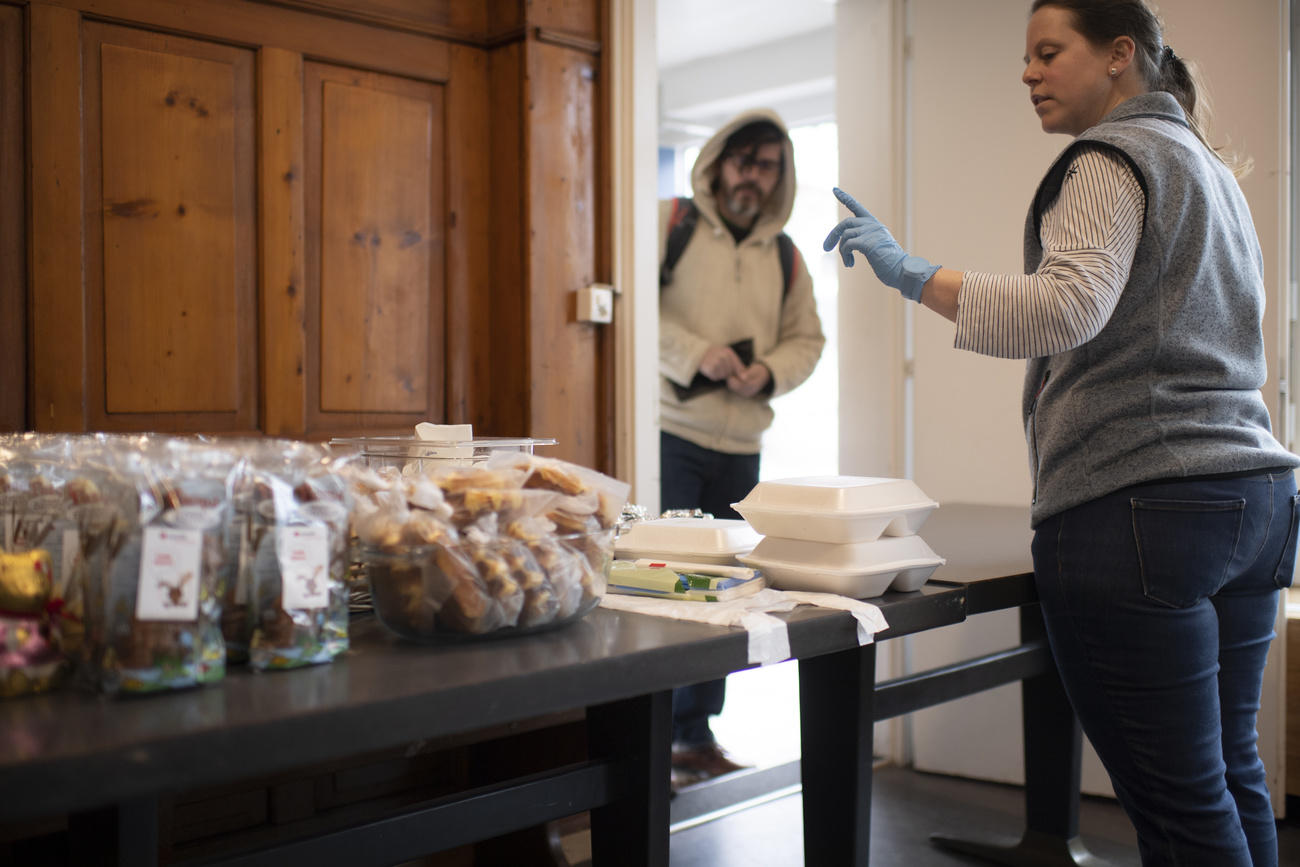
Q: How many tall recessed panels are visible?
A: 2